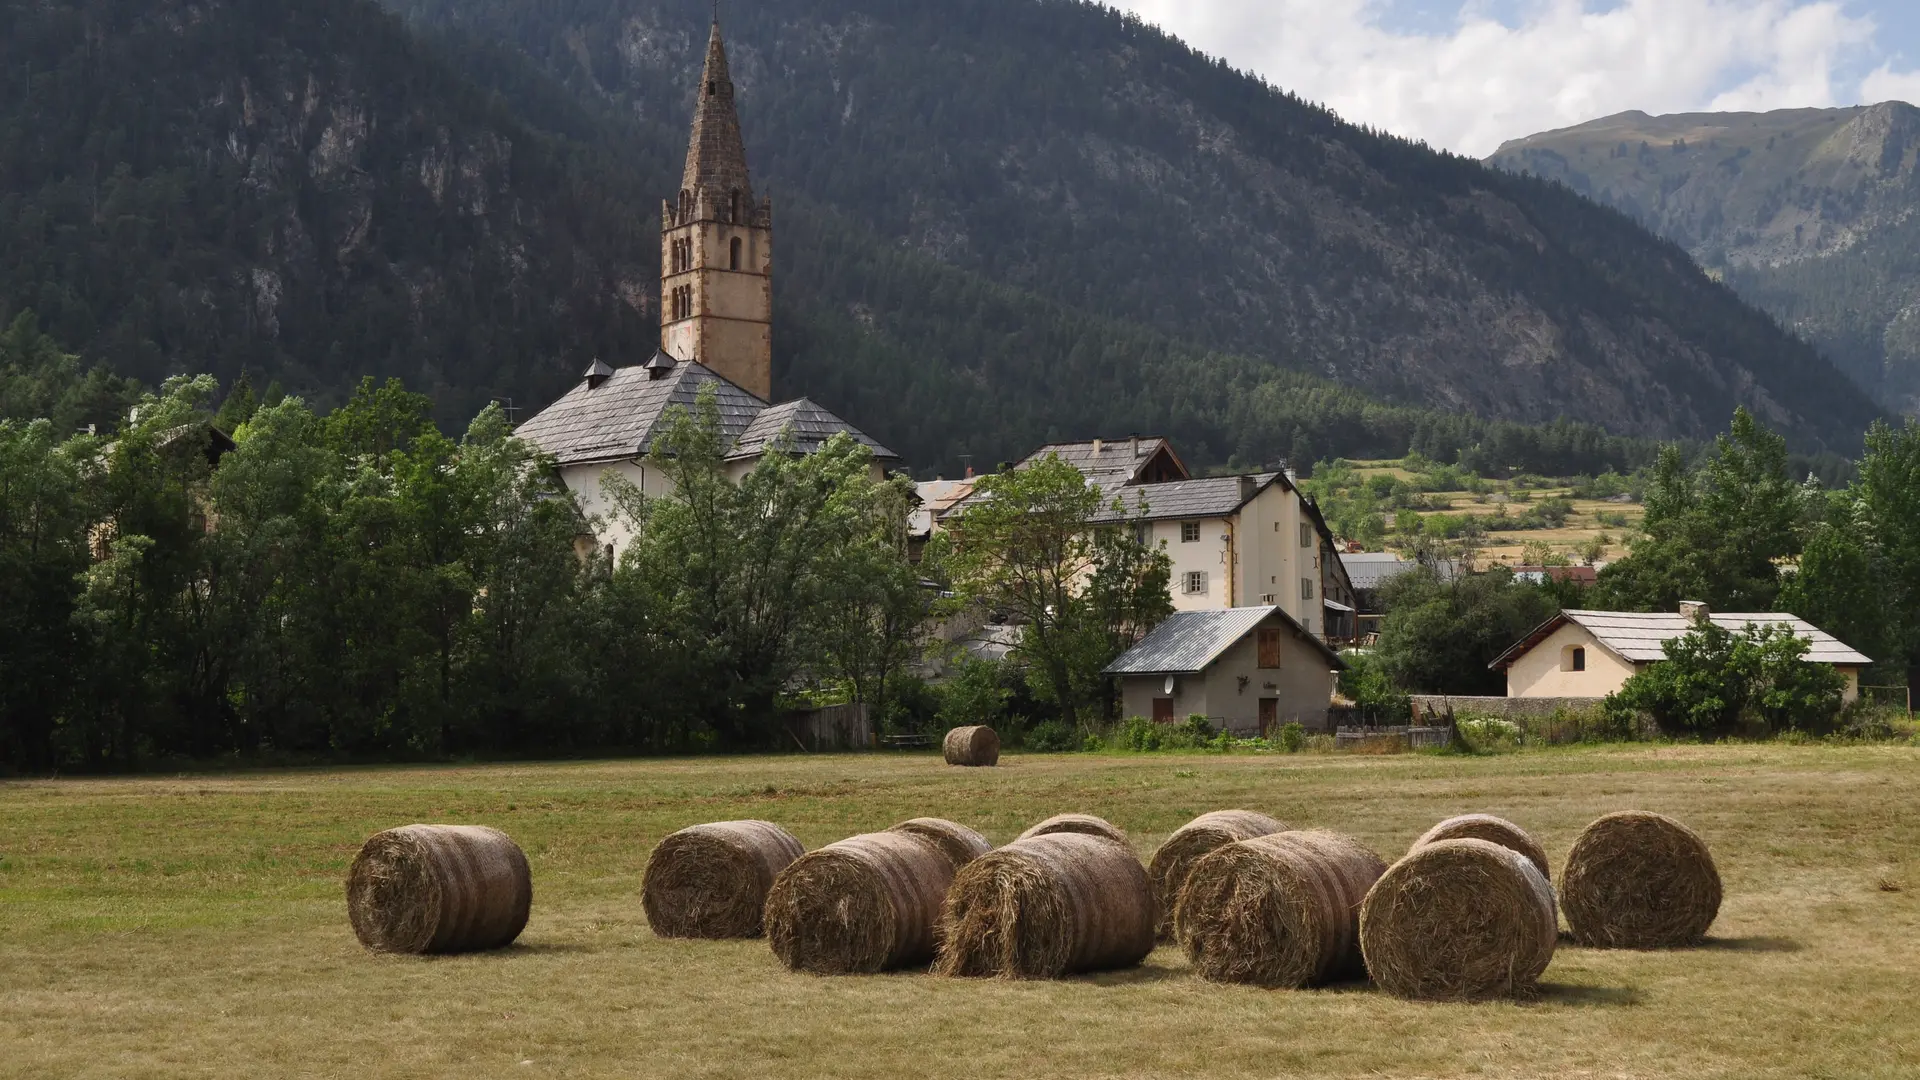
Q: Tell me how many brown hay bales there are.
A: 12